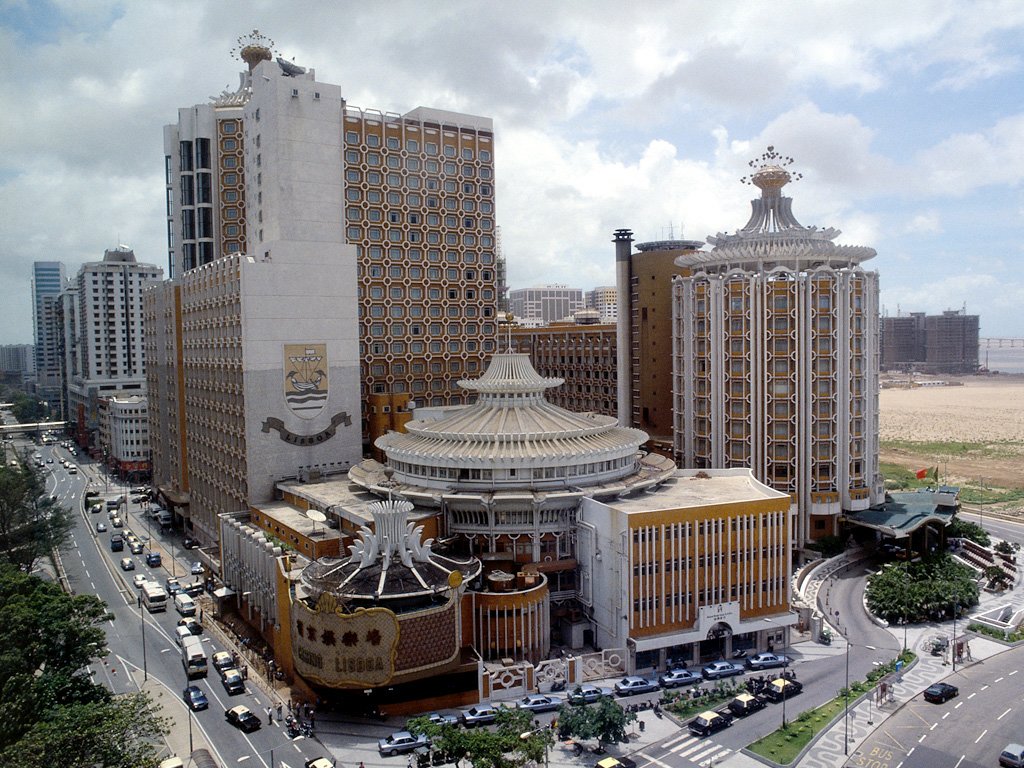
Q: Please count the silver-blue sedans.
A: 9